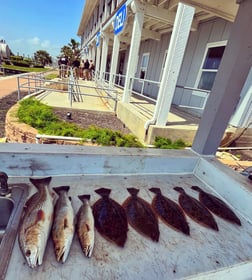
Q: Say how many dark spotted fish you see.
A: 5